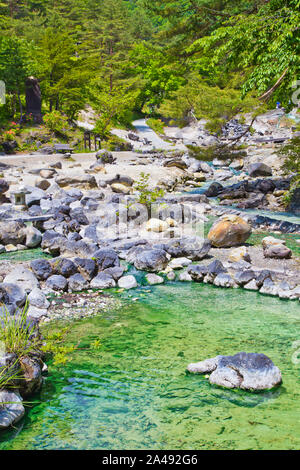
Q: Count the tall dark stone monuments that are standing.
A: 1